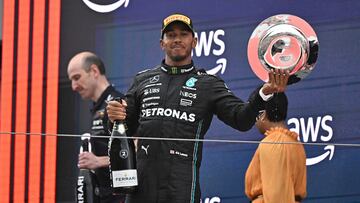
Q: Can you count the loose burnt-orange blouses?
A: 1